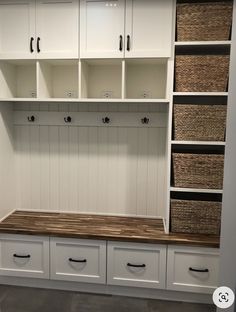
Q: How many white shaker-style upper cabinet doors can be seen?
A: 4